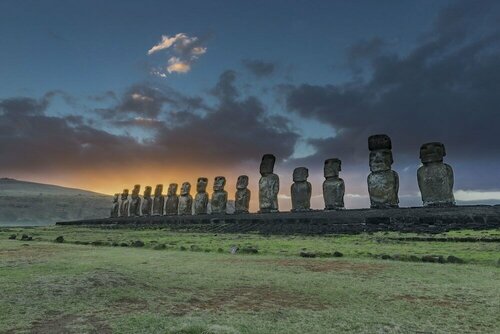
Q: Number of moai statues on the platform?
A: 15